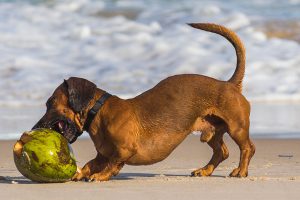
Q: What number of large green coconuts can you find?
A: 1